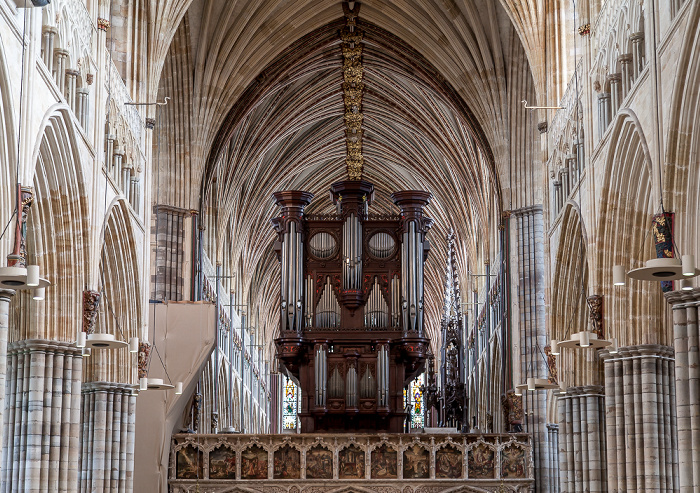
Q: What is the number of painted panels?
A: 11